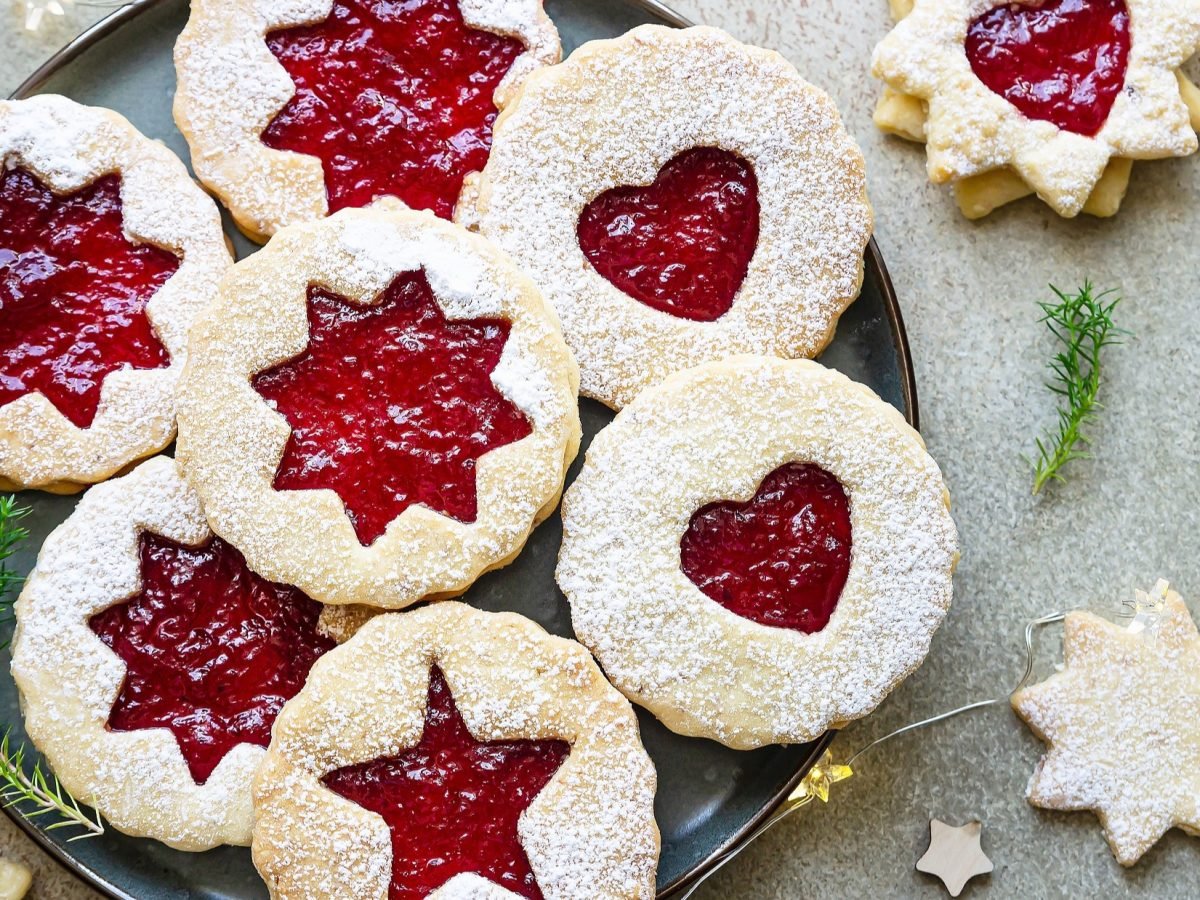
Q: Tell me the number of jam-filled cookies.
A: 8